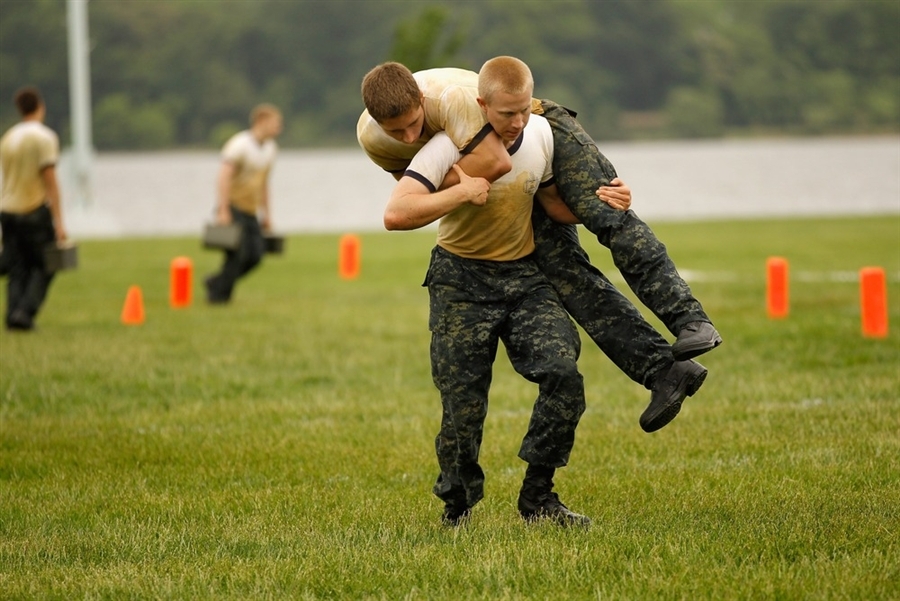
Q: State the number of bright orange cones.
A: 5